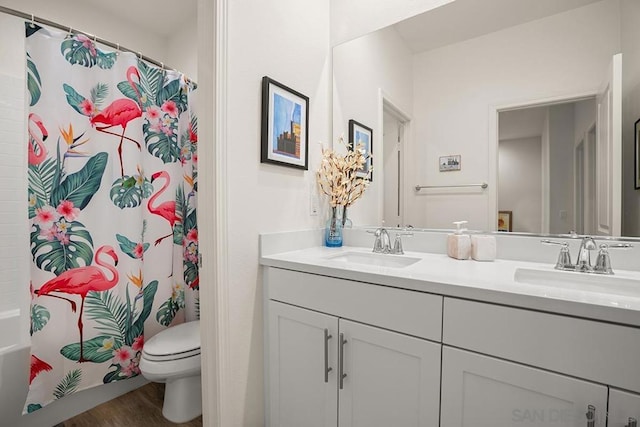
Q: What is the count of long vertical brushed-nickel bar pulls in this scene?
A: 4